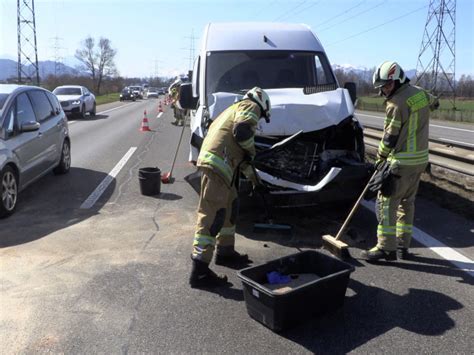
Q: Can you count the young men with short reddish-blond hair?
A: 0